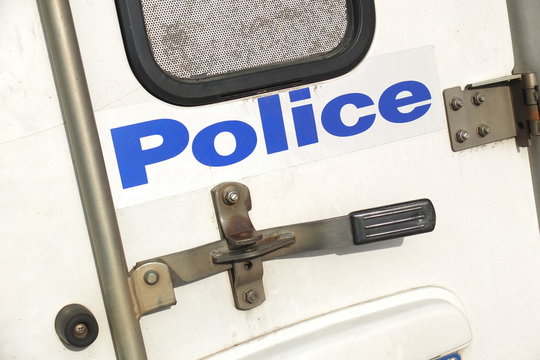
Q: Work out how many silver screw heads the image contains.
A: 8